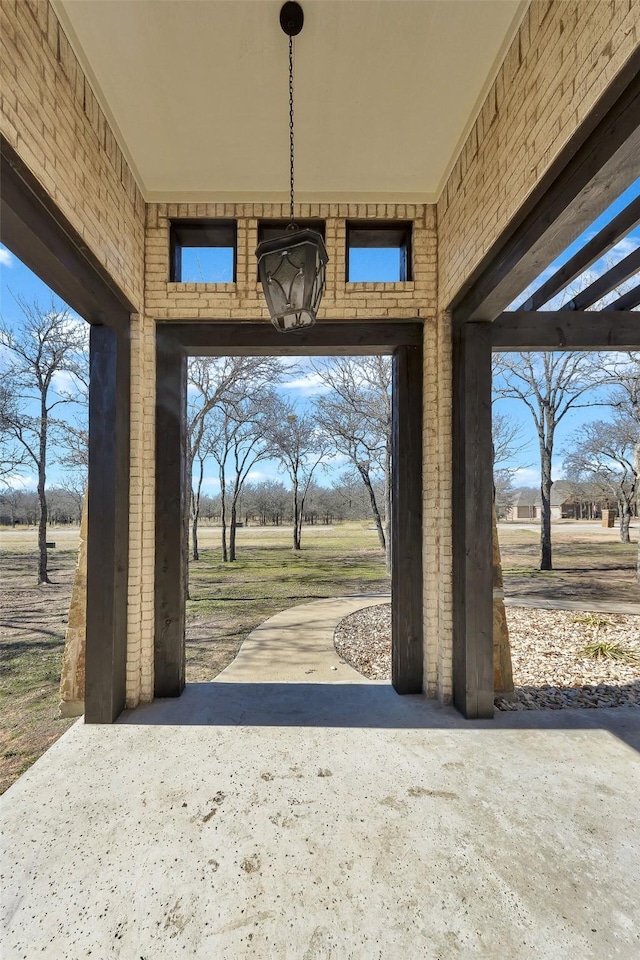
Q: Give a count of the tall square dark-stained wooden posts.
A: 4